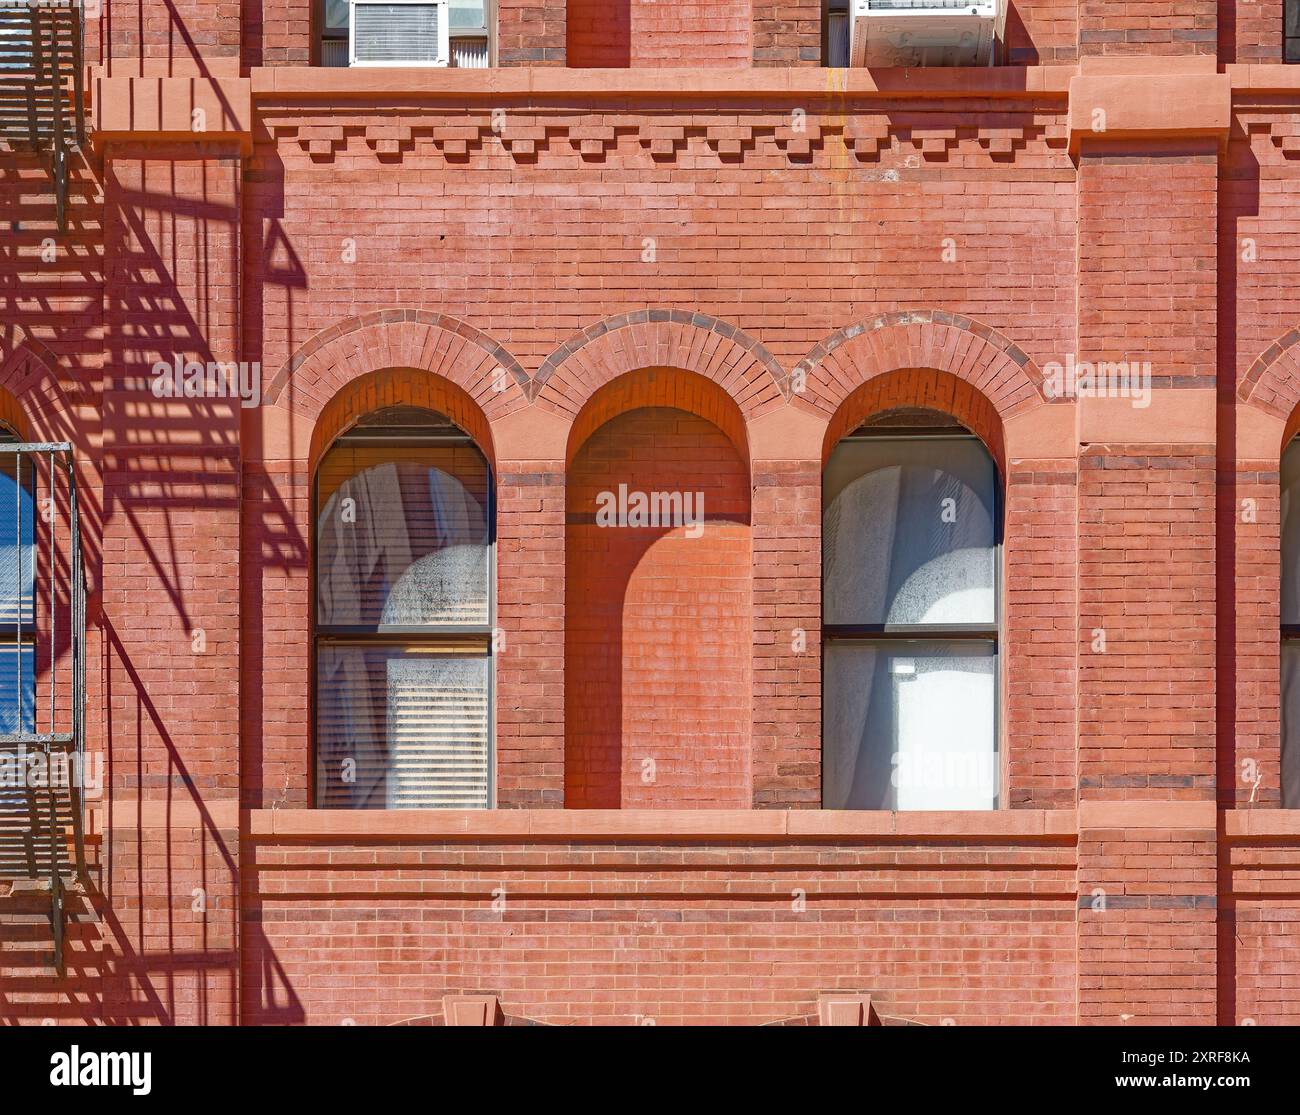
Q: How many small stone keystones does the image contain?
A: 2